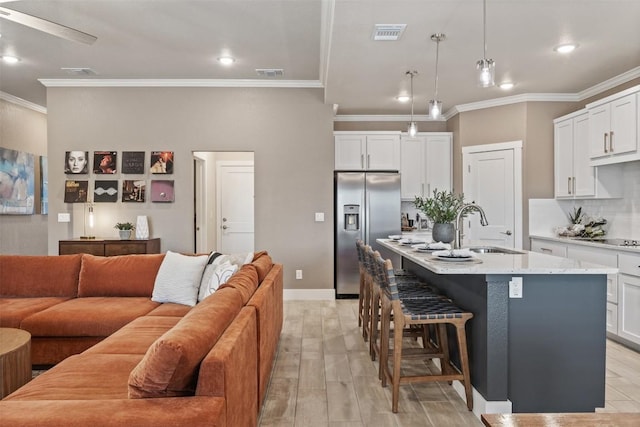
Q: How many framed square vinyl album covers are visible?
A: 8